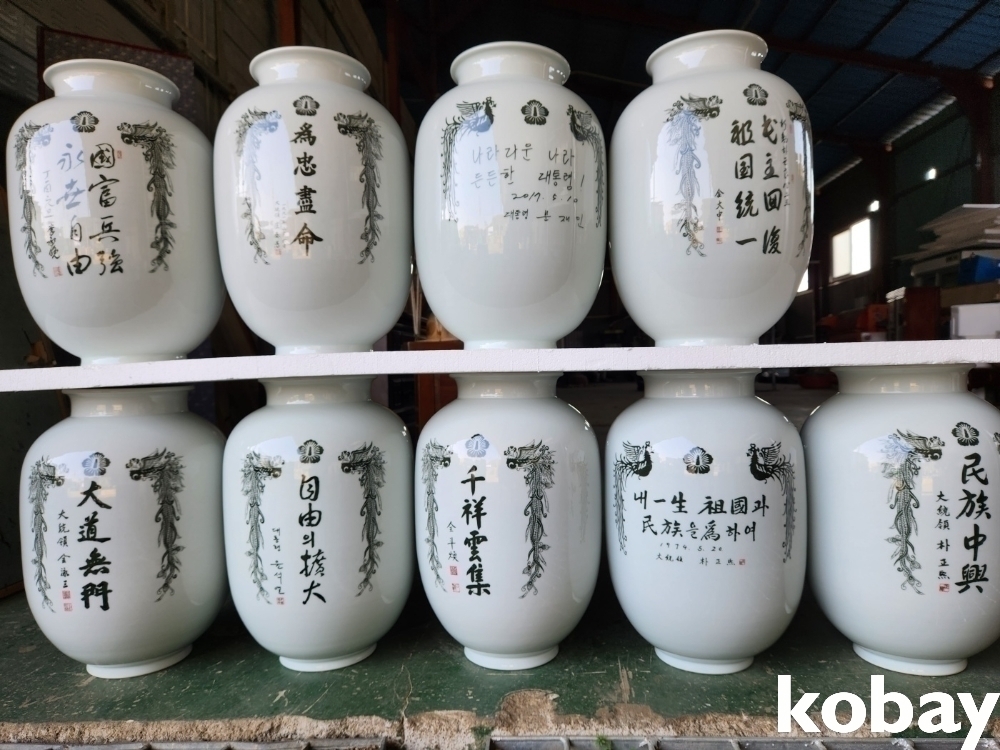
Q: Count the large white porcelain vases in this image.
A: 9